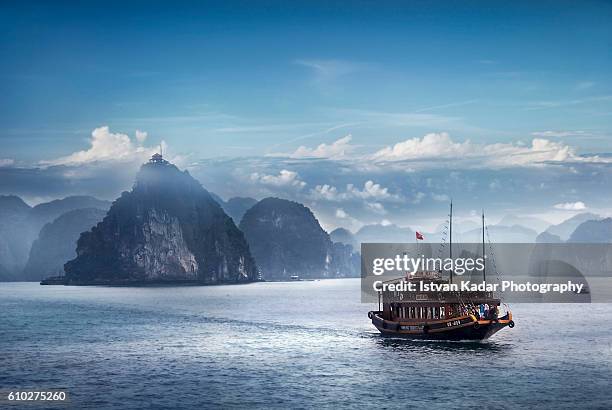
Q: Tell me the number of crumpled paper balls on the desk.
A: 0